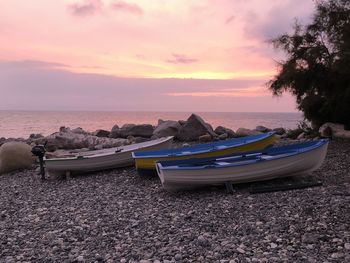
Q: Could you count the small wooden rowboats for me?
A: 3